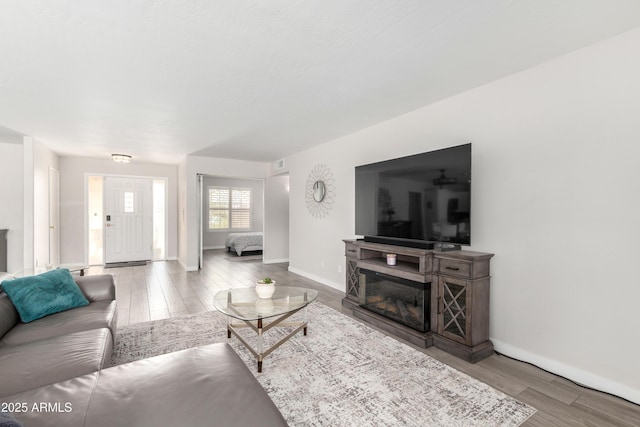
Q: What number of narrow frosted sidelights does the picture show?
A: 2